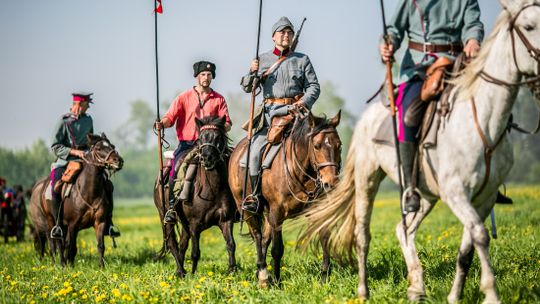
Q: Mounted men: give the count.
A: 4